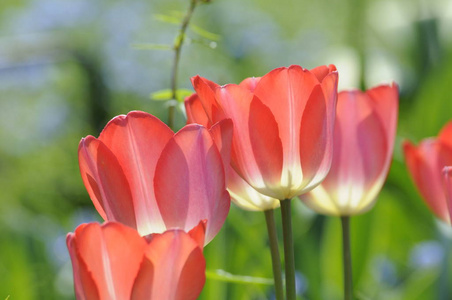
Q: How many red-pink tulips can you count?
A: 6